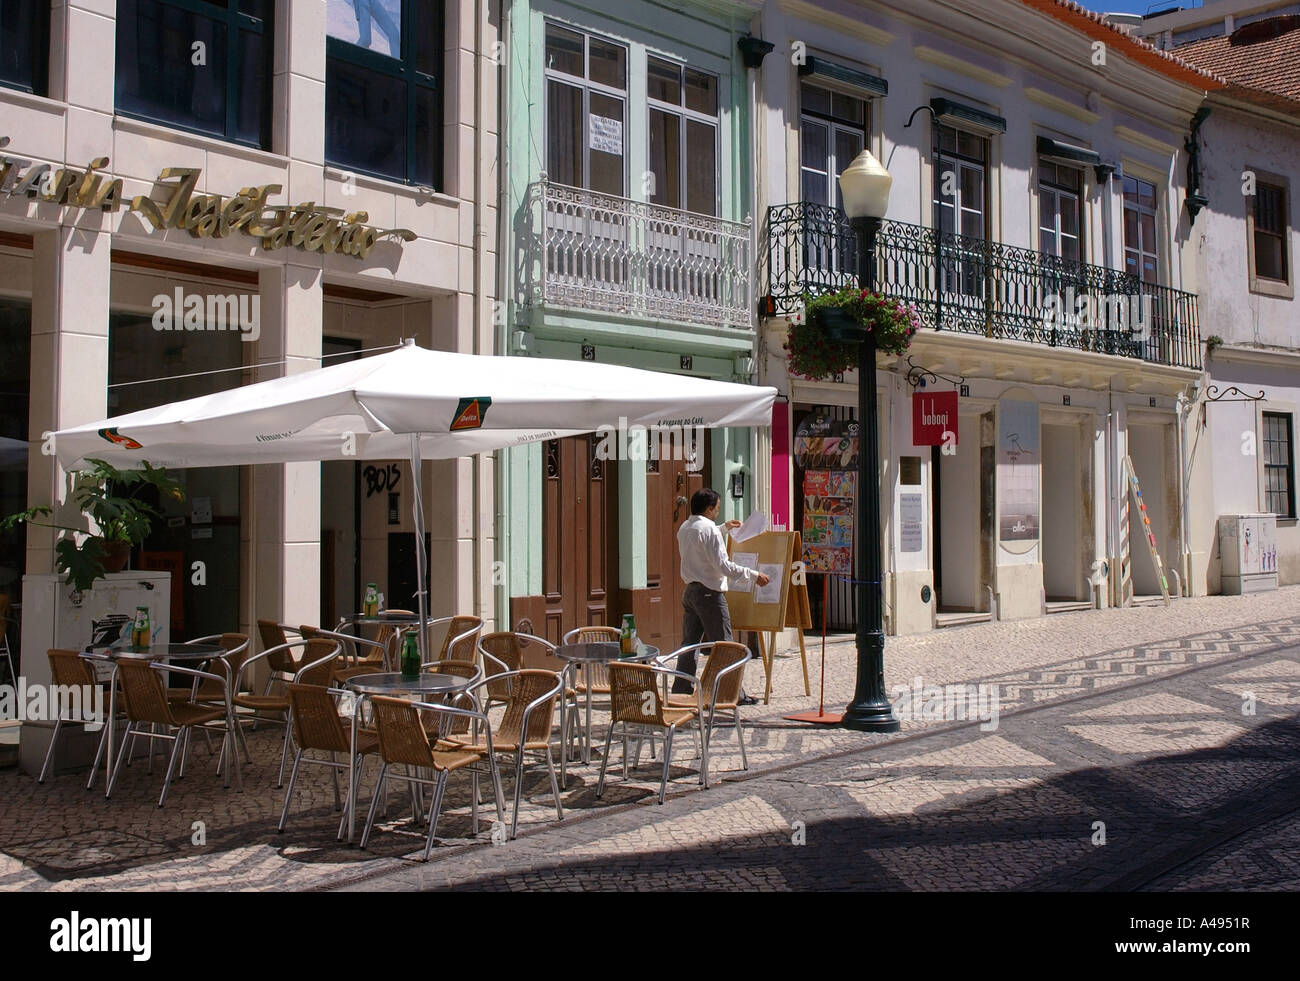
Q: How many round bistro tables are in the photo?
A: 4